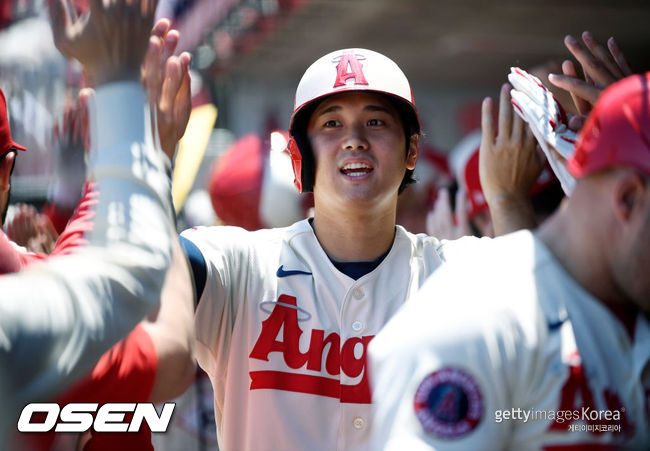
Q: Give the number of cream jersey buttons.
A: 3